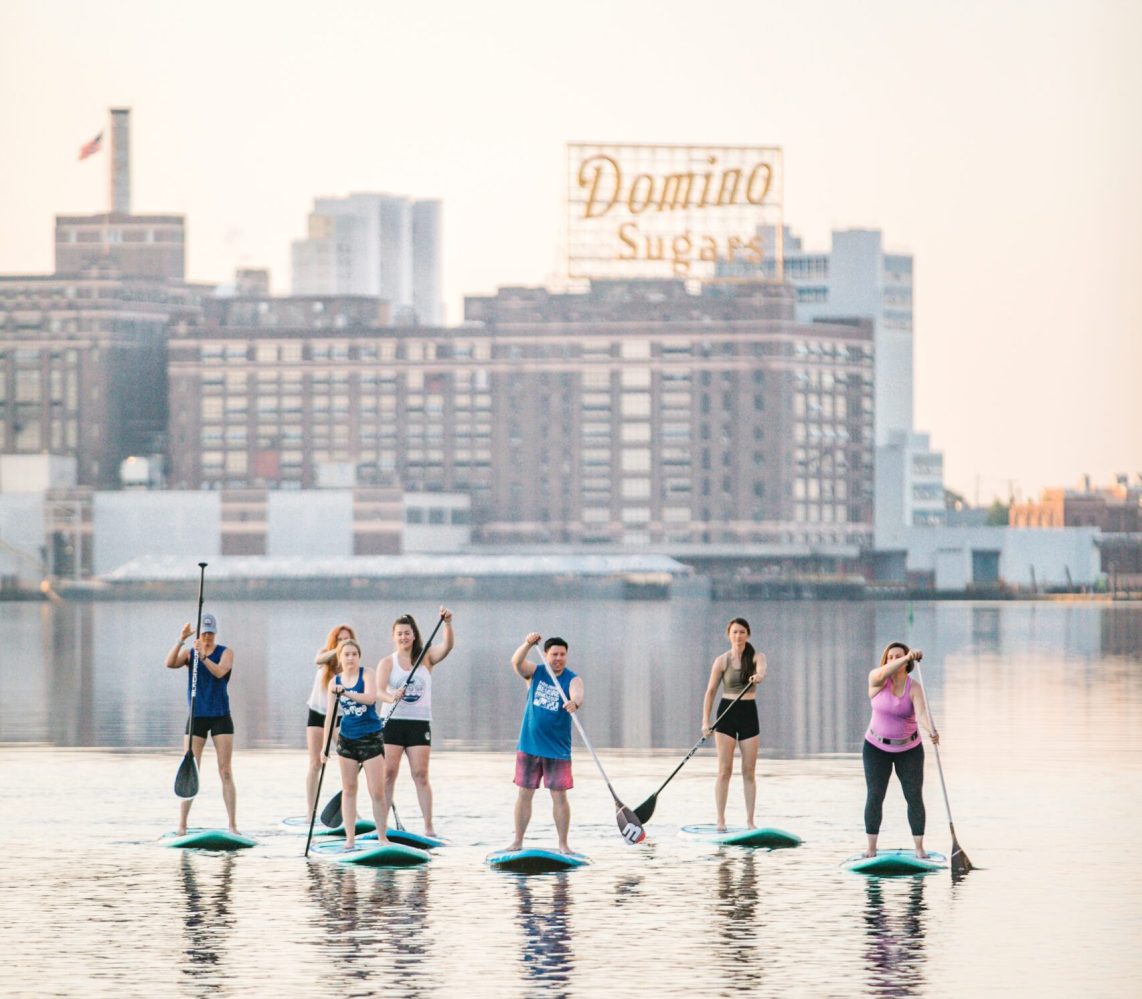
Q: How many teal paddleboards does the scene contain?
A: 5